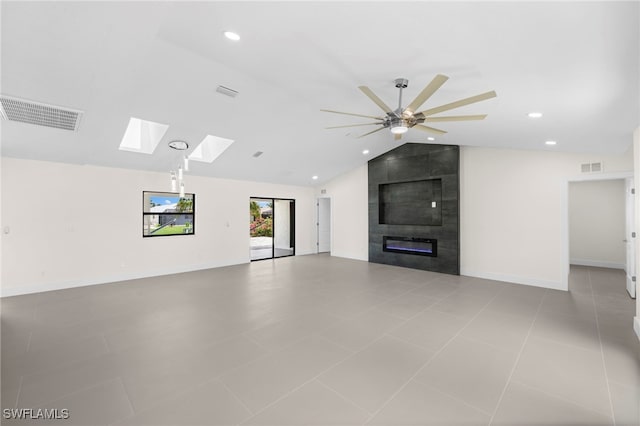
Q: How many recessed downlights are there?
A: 6